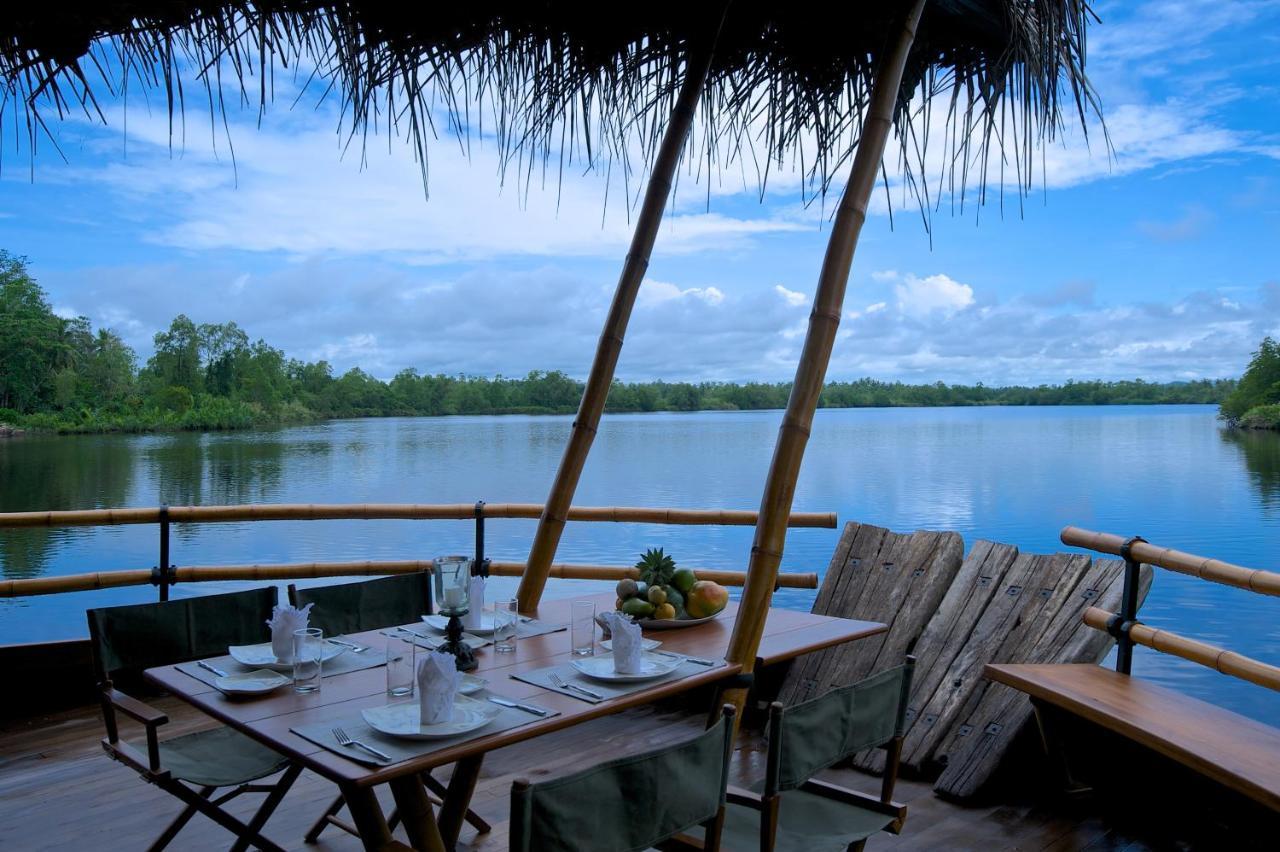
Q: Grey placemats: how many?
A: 4